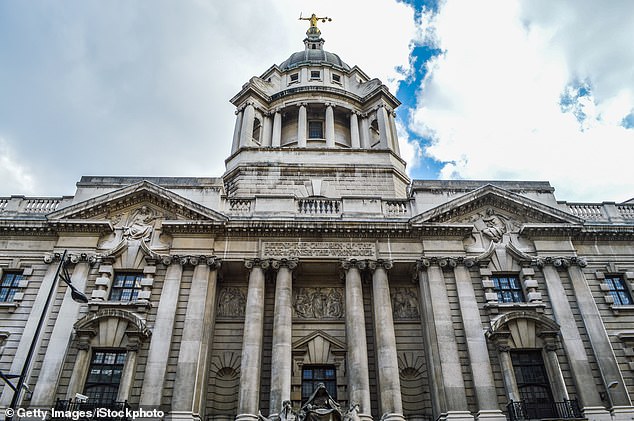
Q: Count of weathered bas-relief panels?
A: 3